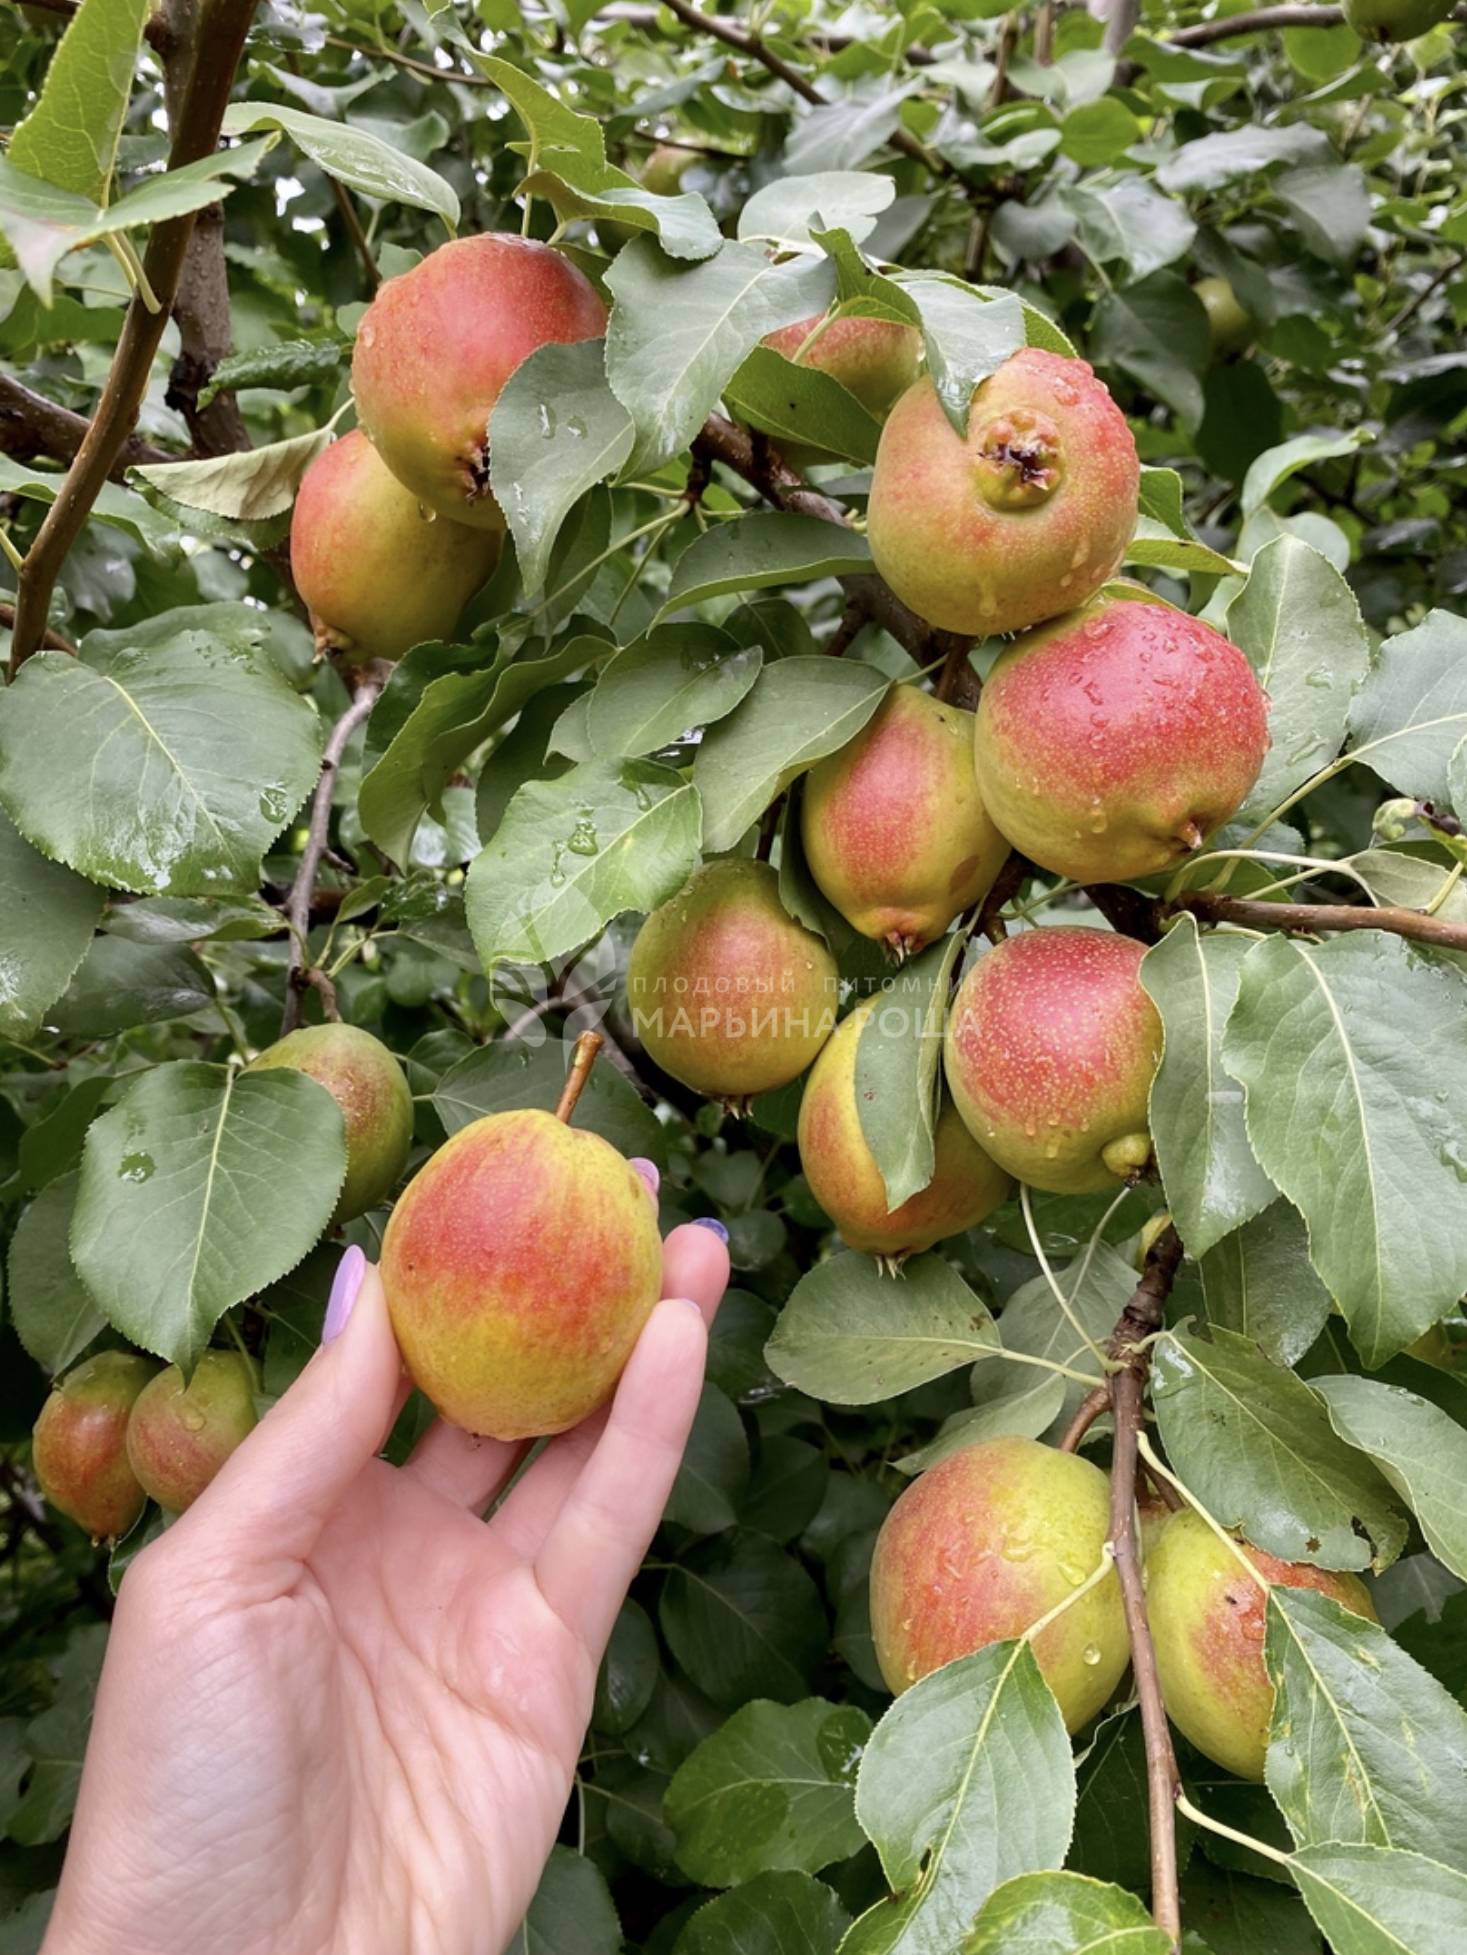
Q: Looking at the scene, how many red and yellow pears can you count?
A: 15